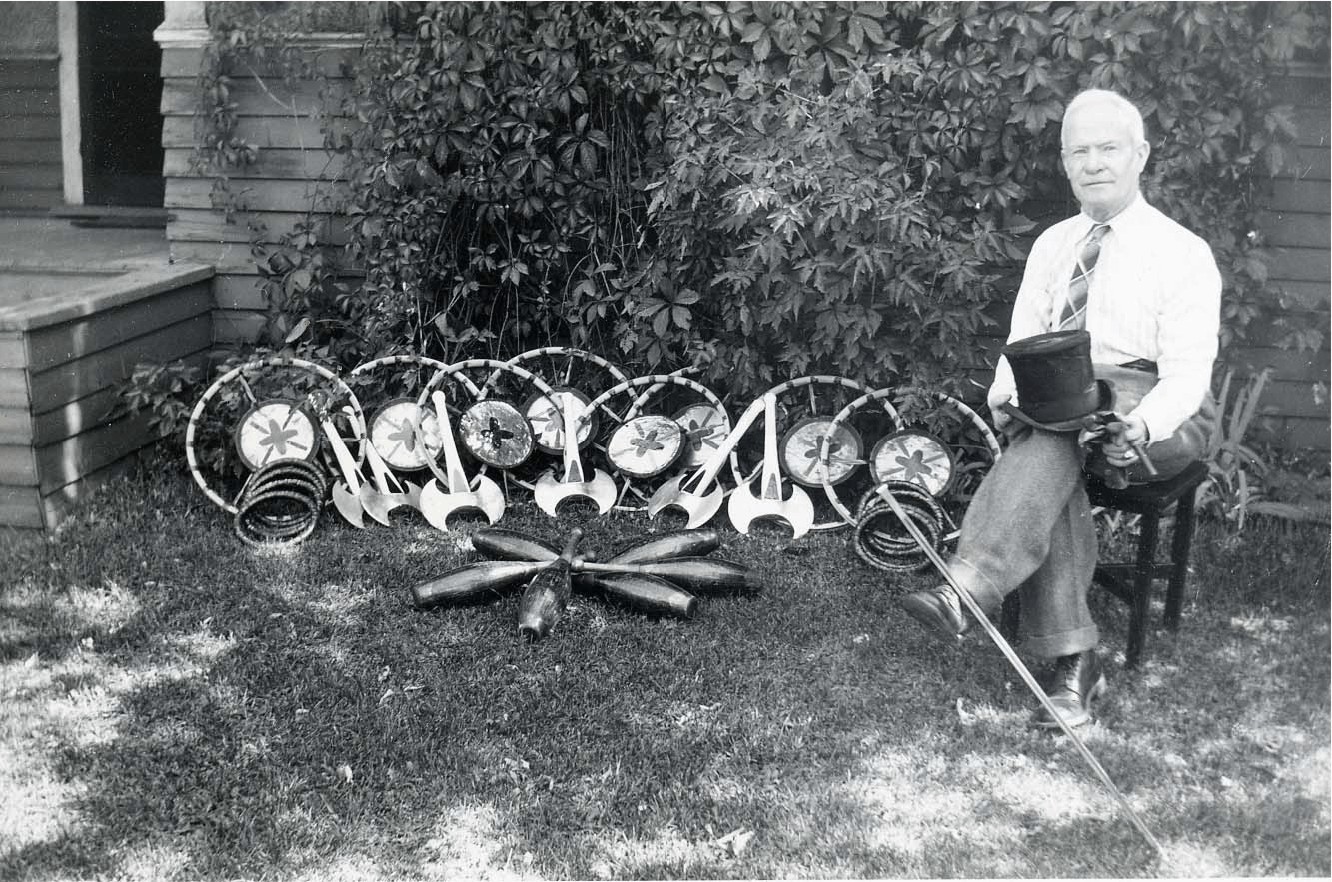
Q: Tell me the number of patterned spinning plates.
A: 8